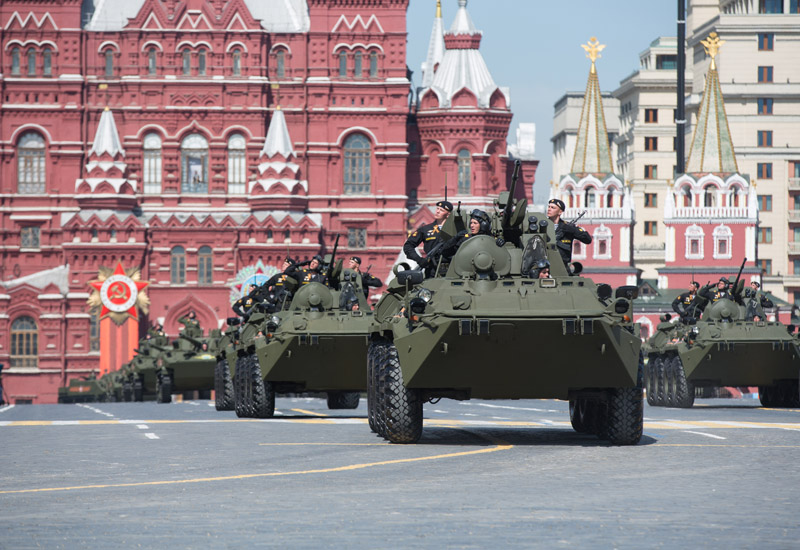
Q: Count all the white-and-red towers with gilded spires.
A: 2